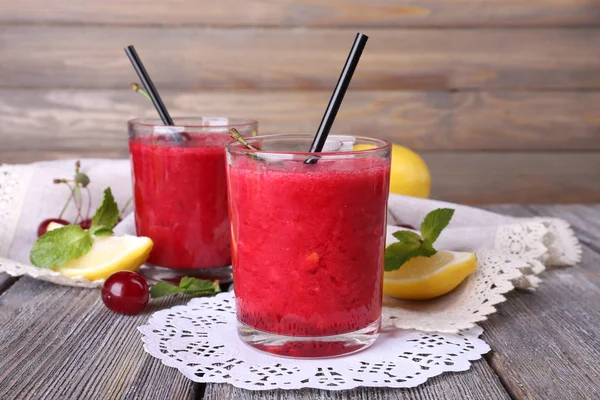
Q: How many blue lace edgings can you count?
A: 0